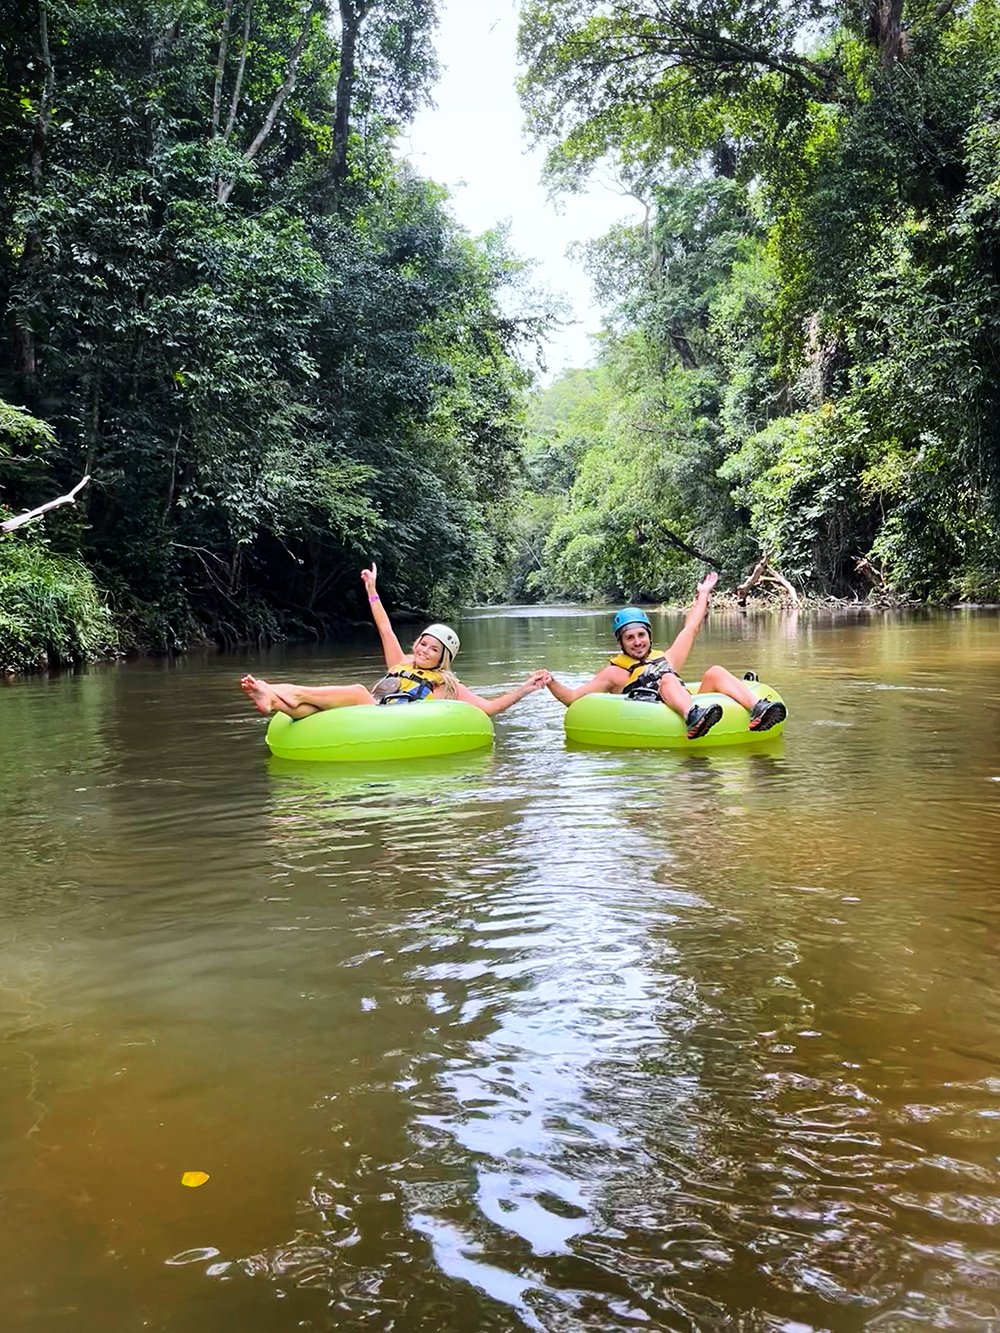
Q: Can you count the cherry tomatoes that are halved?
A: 0